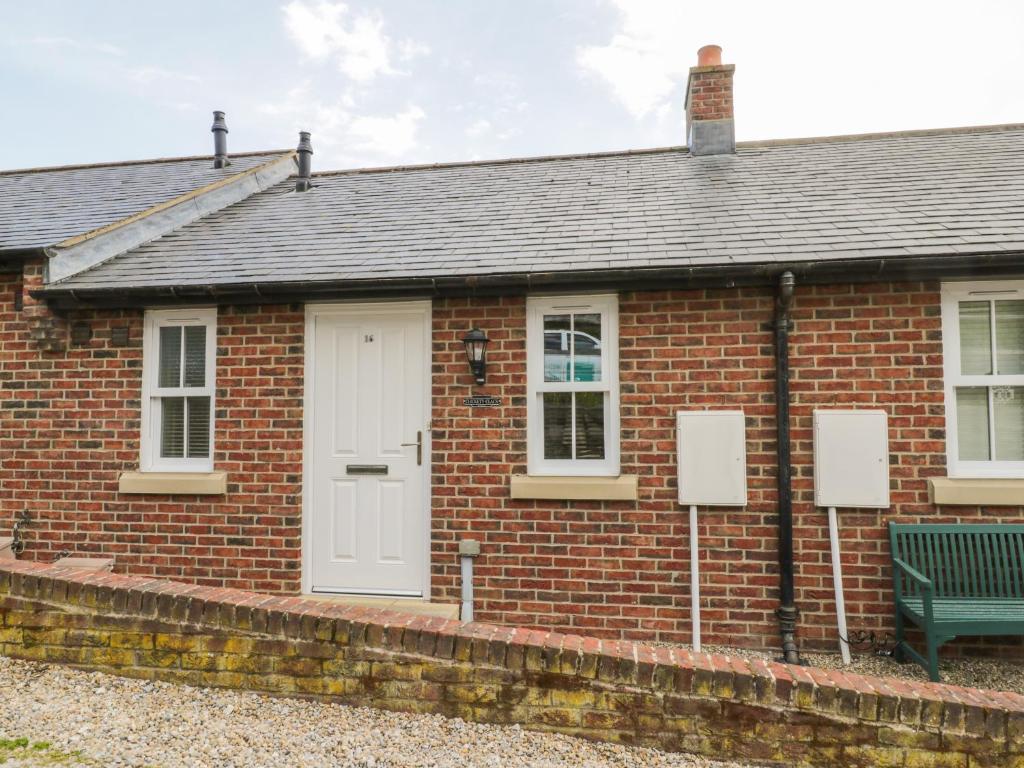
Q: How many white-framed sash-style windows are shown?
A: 3